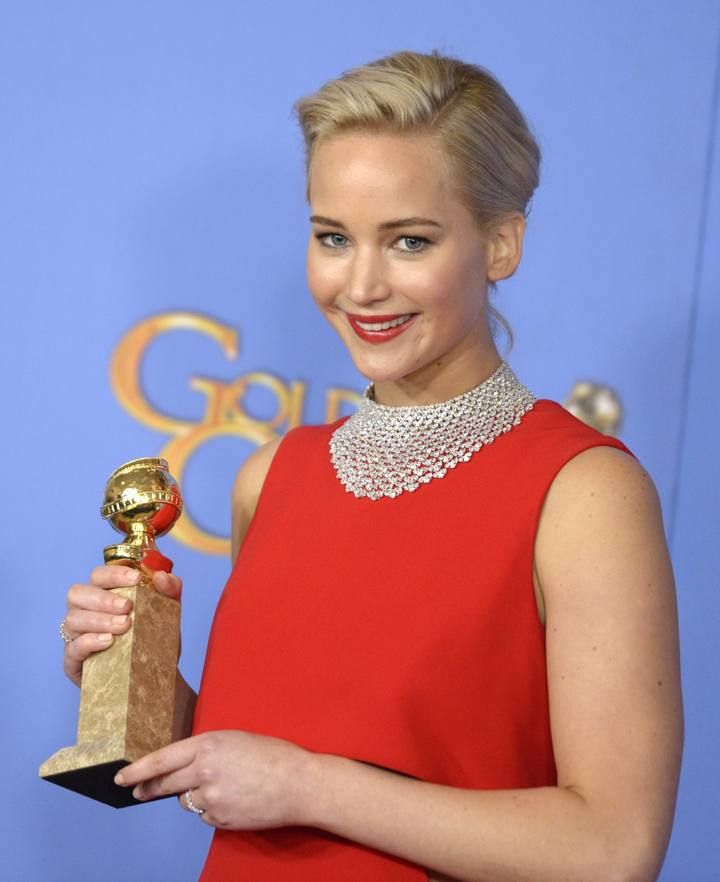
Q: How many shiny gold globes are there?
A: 1